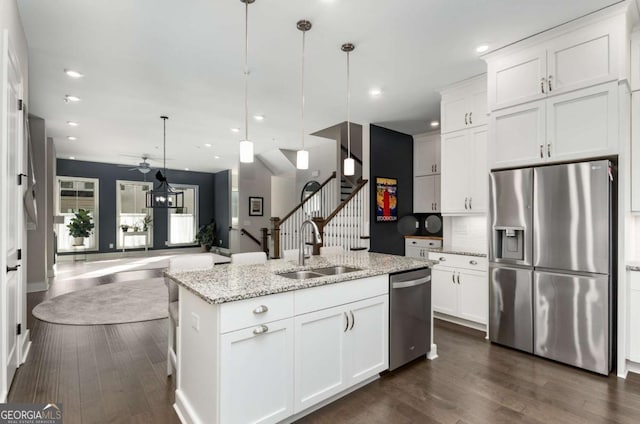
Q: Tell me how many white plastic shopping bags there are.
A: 0